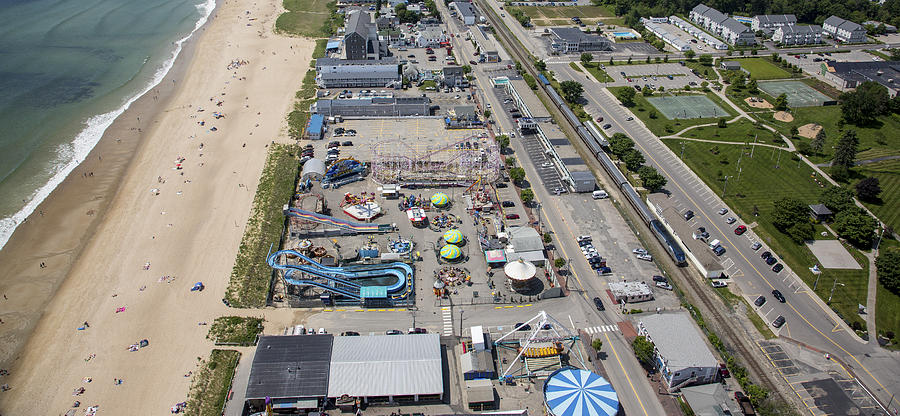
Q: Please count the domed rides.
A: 5